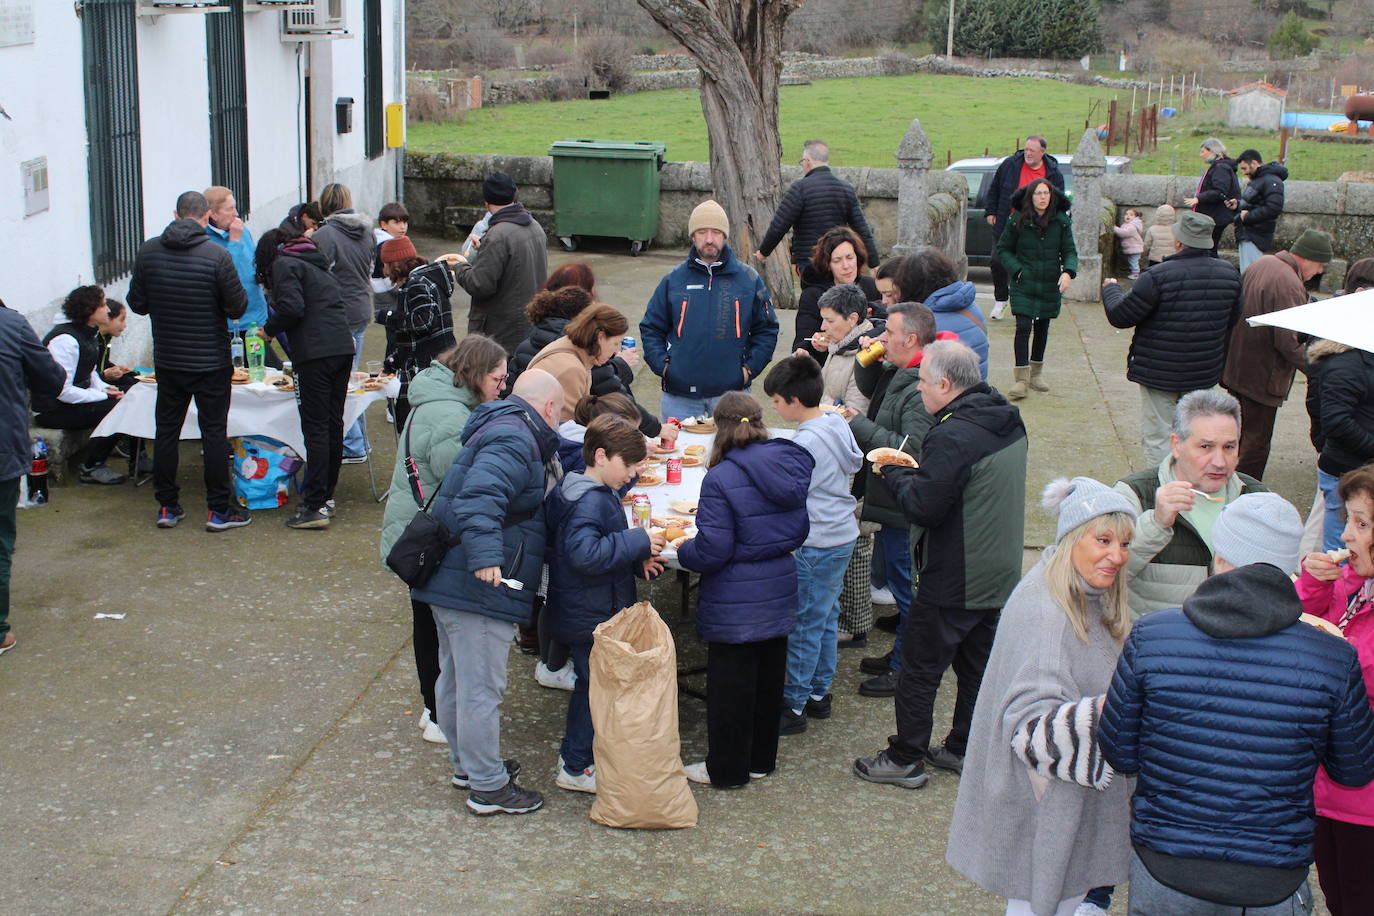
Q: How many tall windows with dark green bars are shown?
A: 3